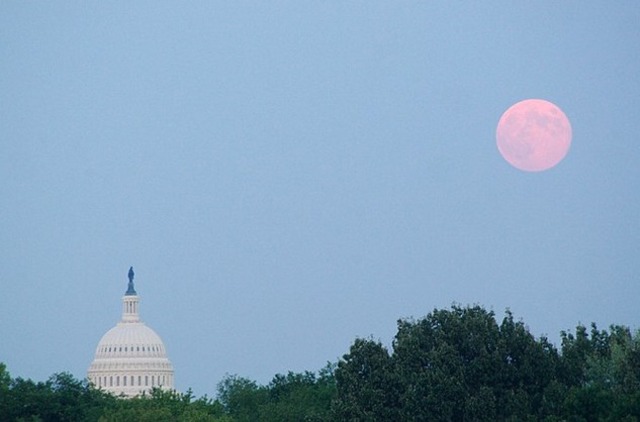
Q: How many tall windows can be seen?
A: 12